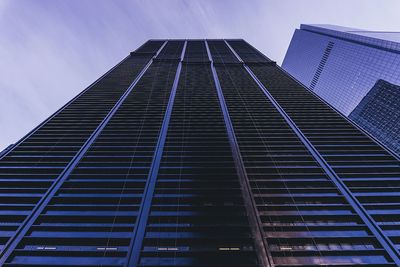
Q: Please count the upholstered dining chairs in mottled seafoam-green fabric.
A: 0